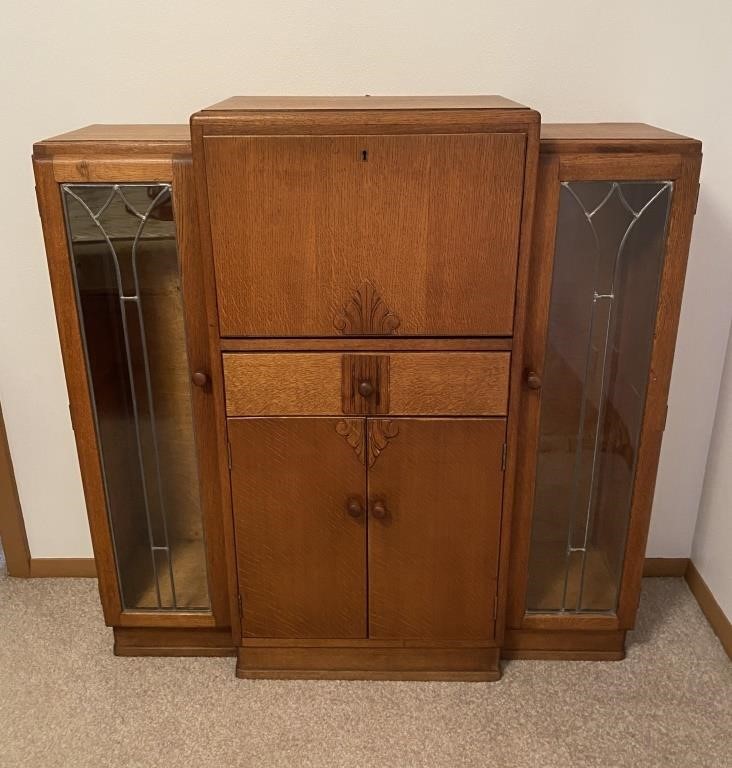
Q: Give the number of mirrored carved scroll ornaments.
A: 2